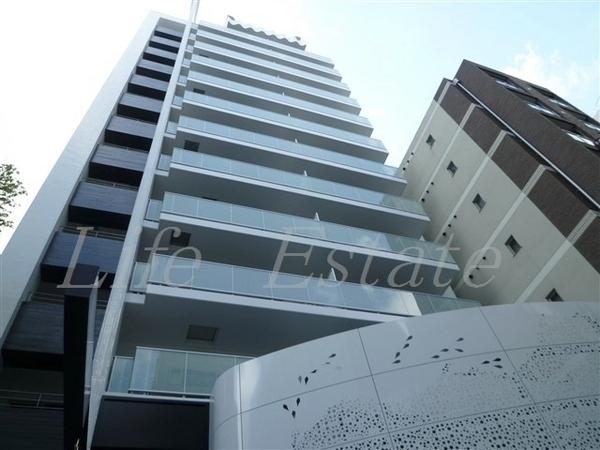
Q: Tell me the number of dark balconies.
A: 12